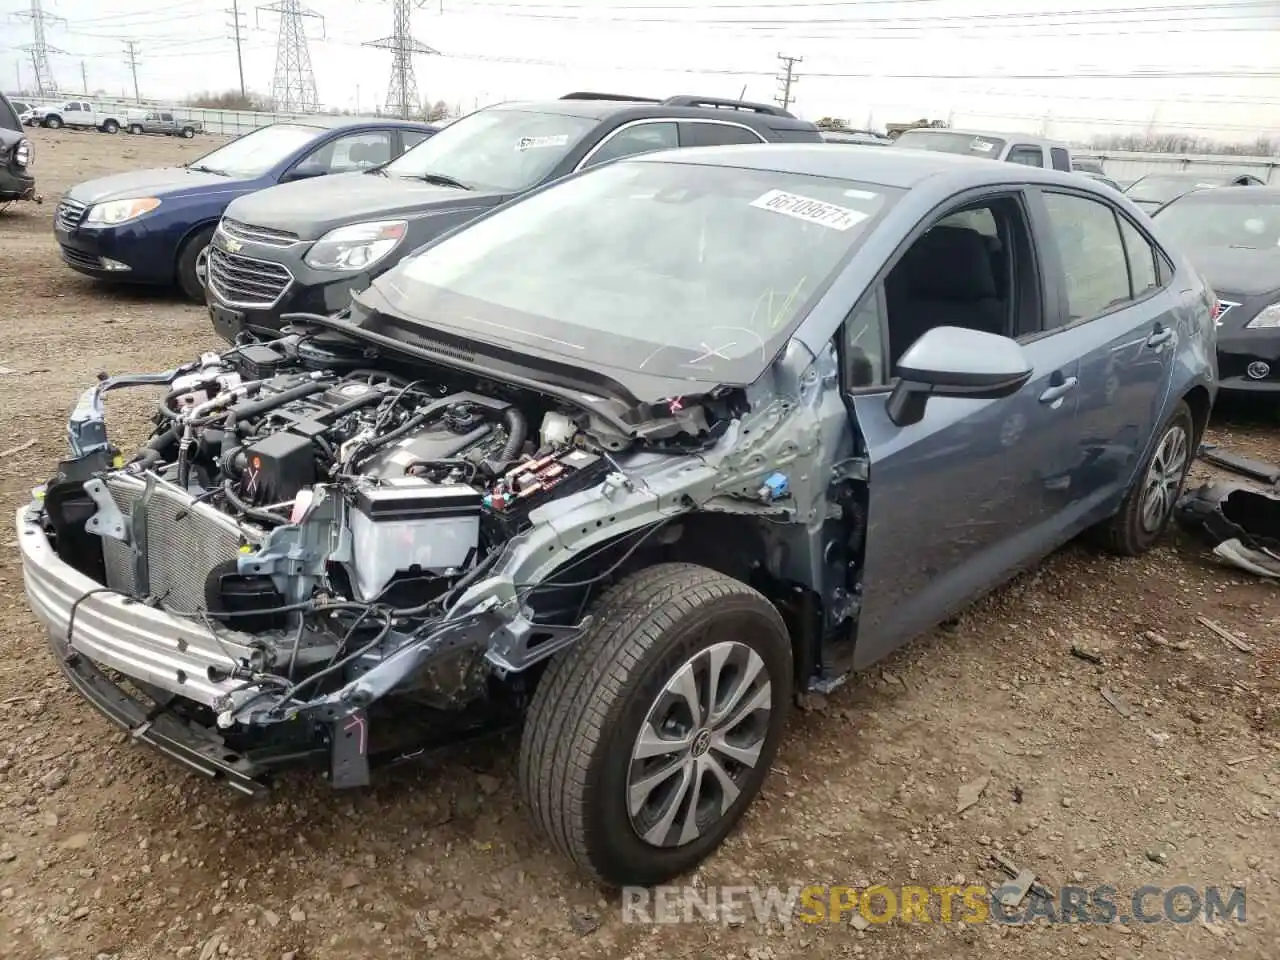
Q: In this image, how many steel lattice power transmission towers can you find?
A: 3